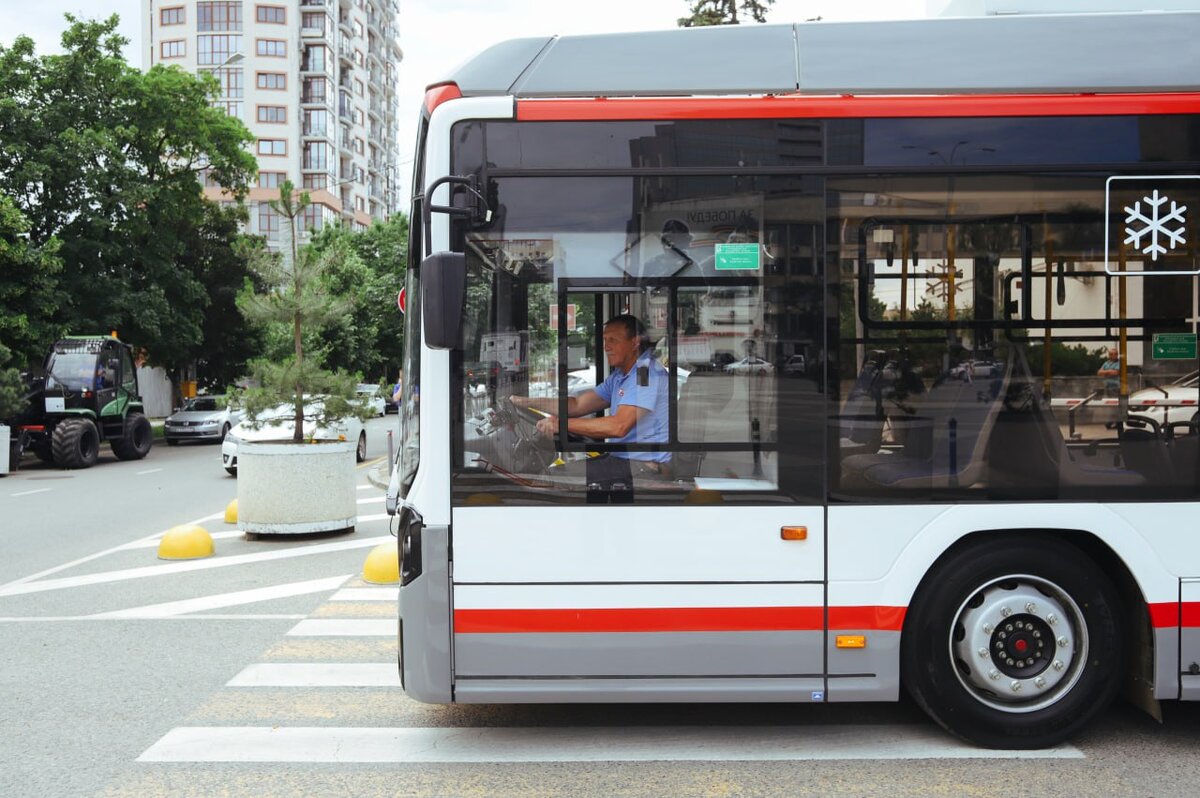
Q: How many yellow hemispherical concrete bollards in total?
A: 3